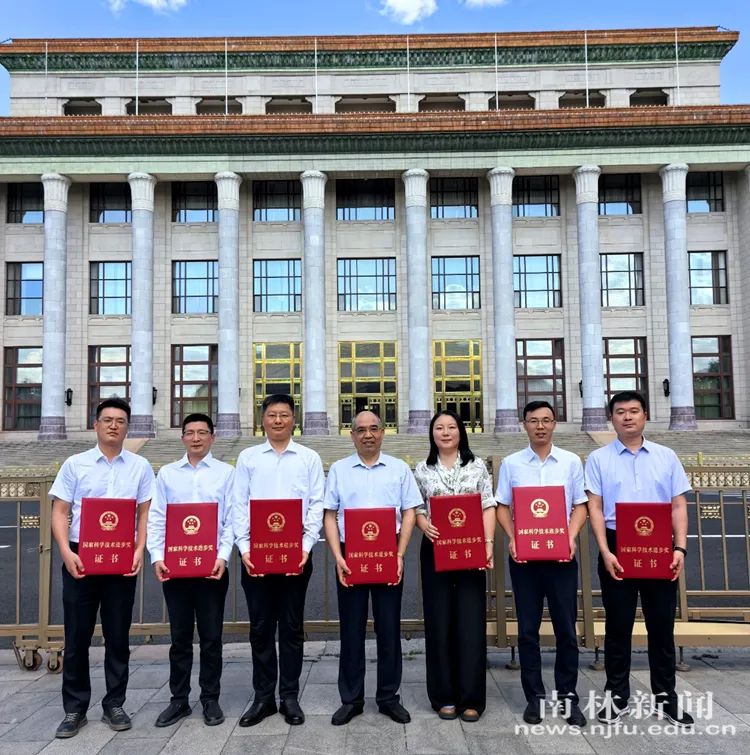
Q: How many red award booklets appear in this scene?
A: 7